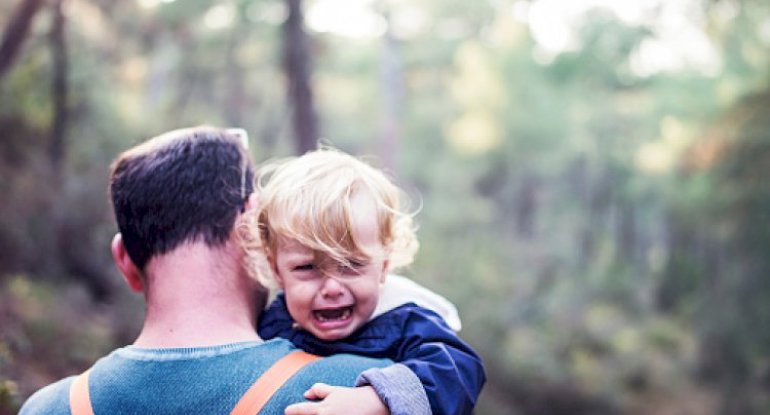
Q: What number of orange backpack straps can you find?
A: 2